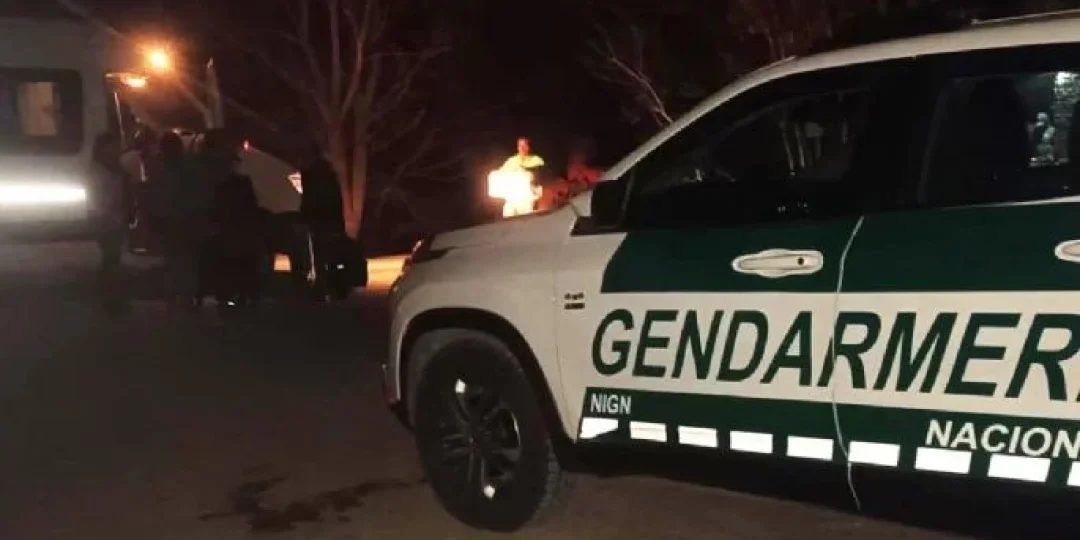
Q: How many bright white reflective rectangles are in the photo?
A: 9